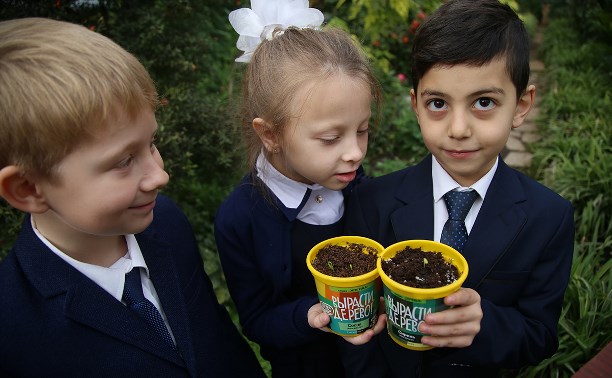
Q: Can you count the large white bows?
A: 1